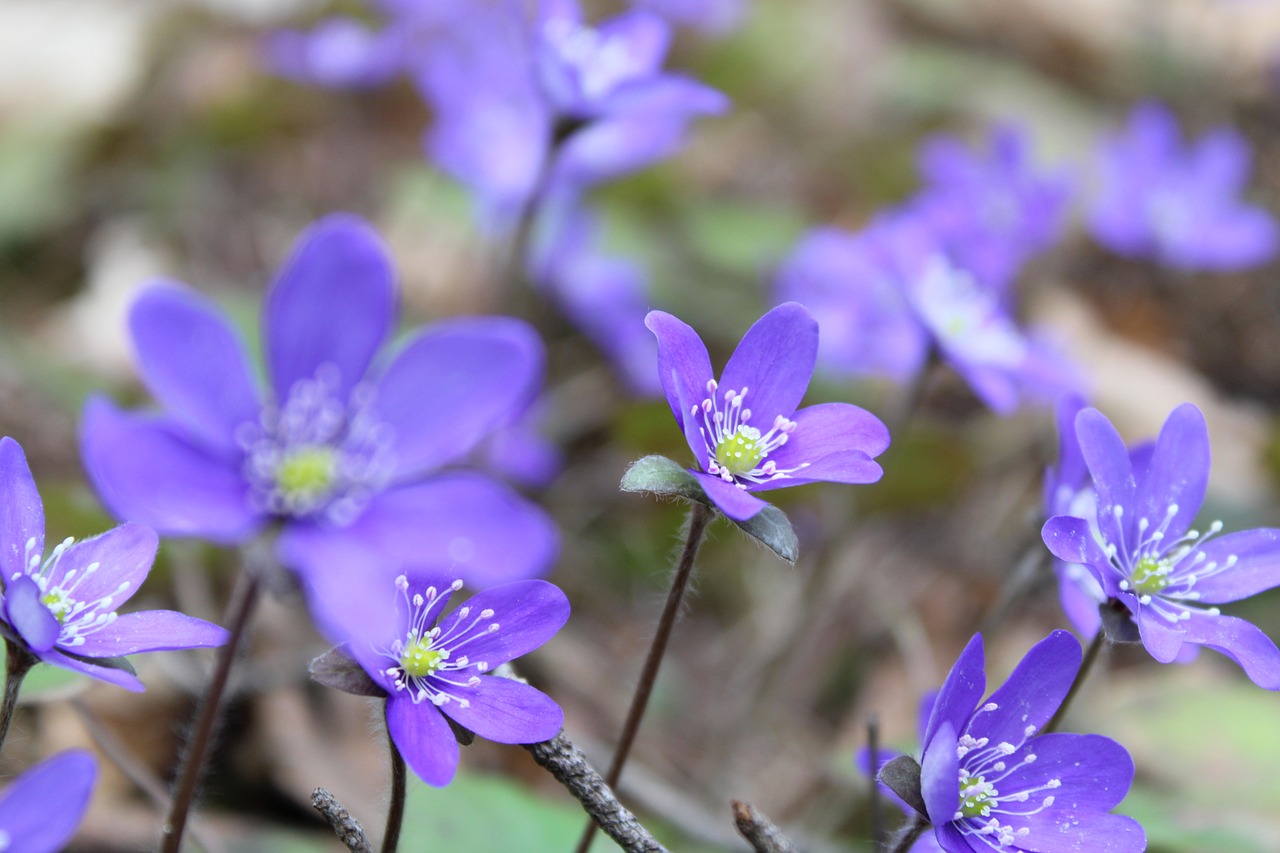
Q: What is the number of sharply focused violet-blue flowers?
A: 5